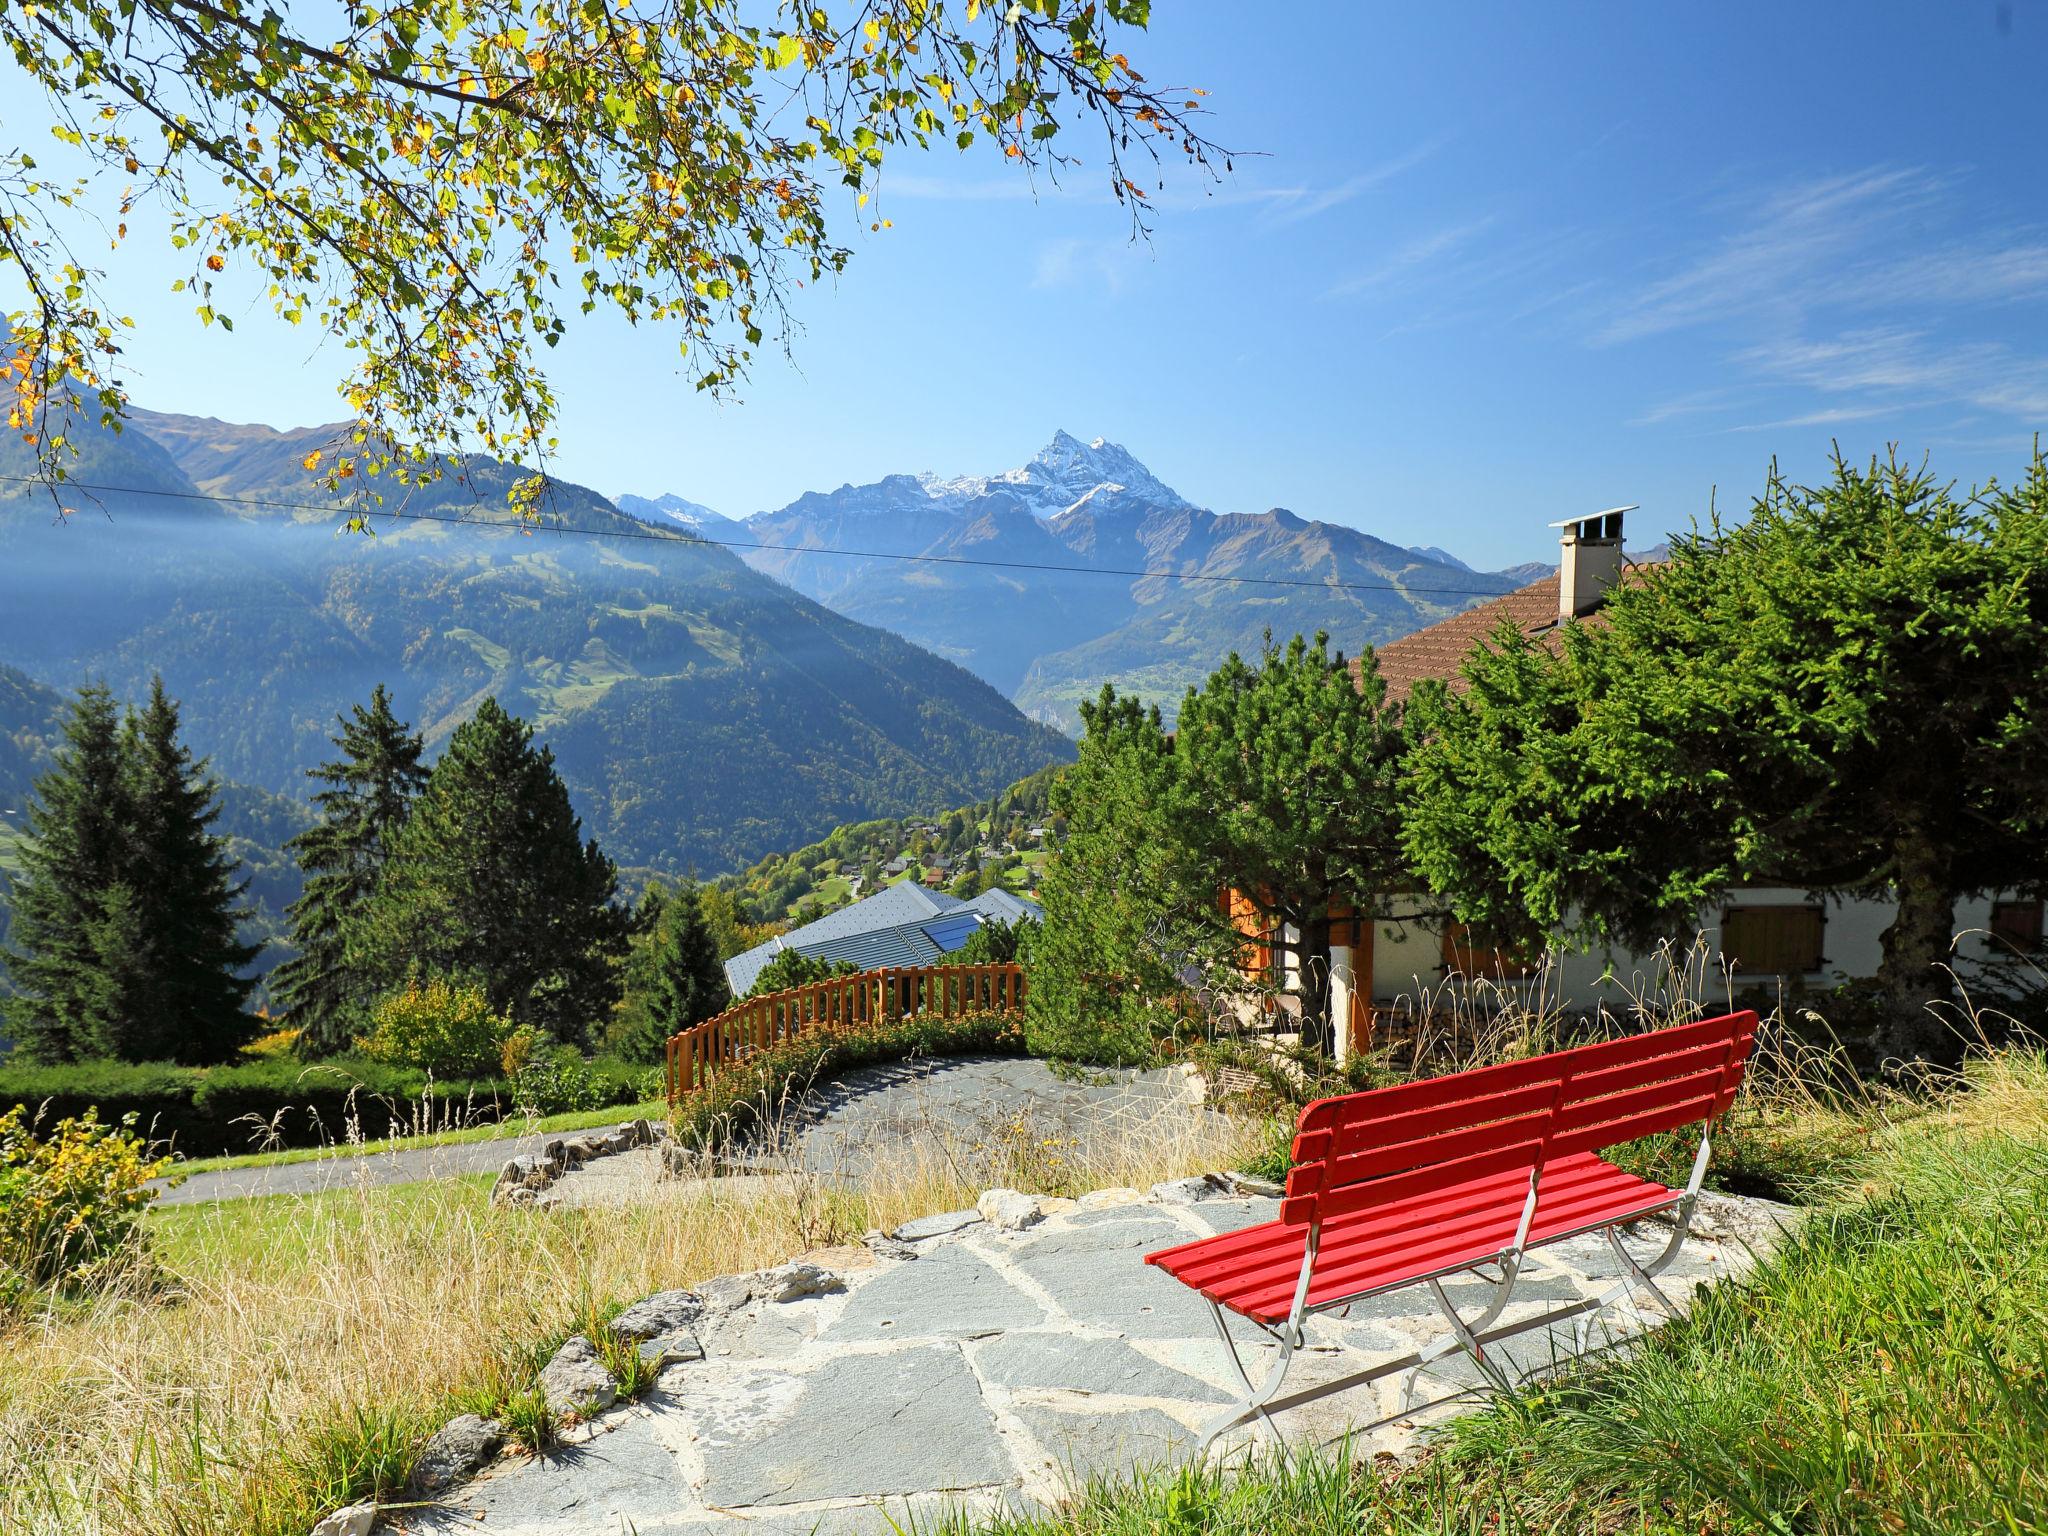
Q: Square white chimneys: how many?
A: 1